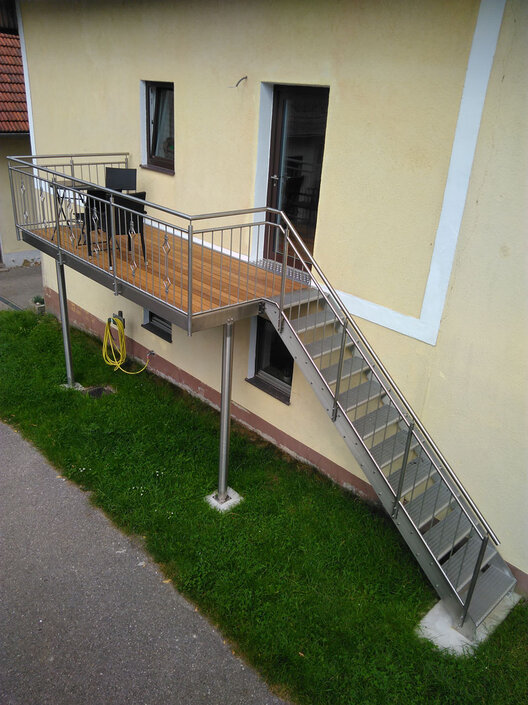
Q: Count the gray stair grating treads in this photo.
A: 12